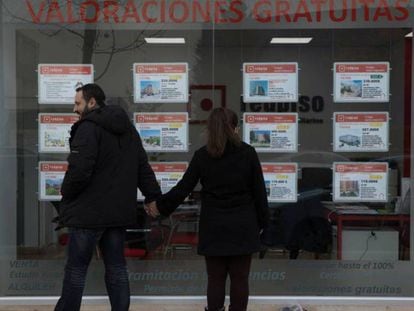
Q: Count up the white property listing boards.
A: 12